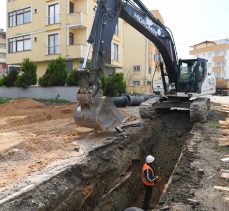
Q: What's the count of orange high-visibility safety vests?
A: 1